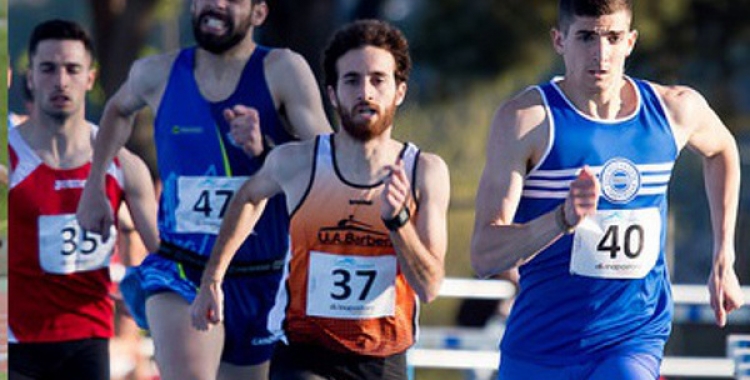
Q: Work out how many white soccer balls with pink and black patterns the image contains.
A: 0